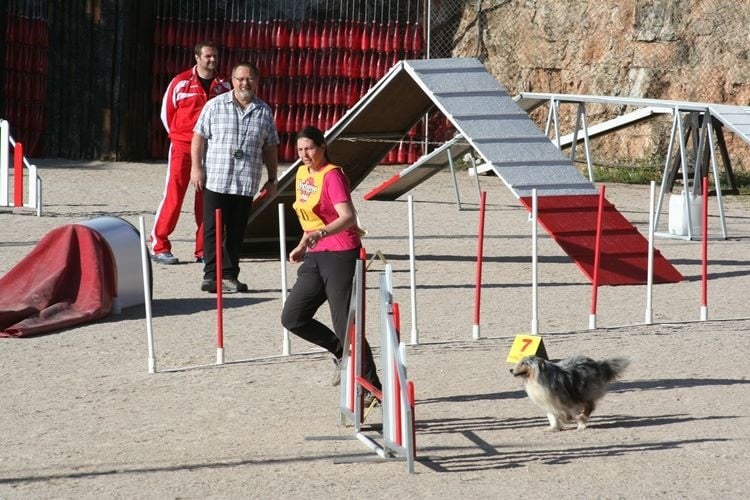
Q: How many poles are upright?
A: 9